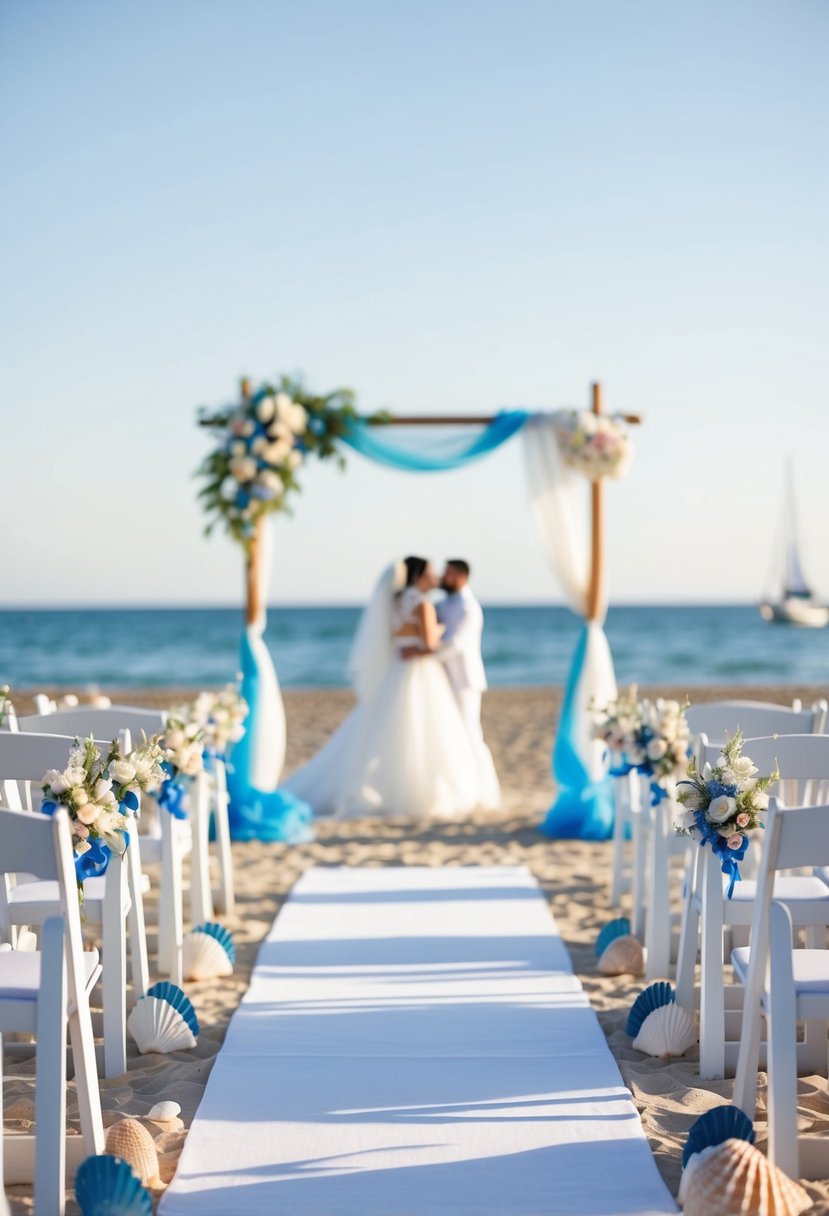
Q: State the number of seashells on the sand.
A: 13